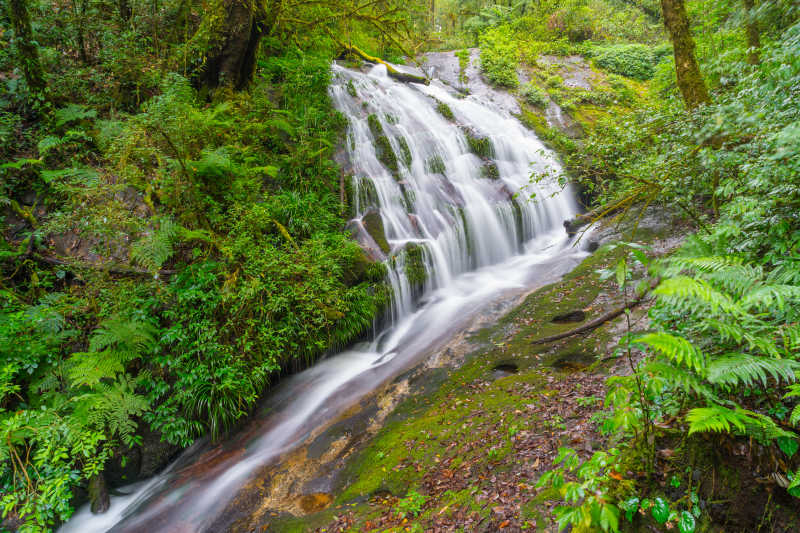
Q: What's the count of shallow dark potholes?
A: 3